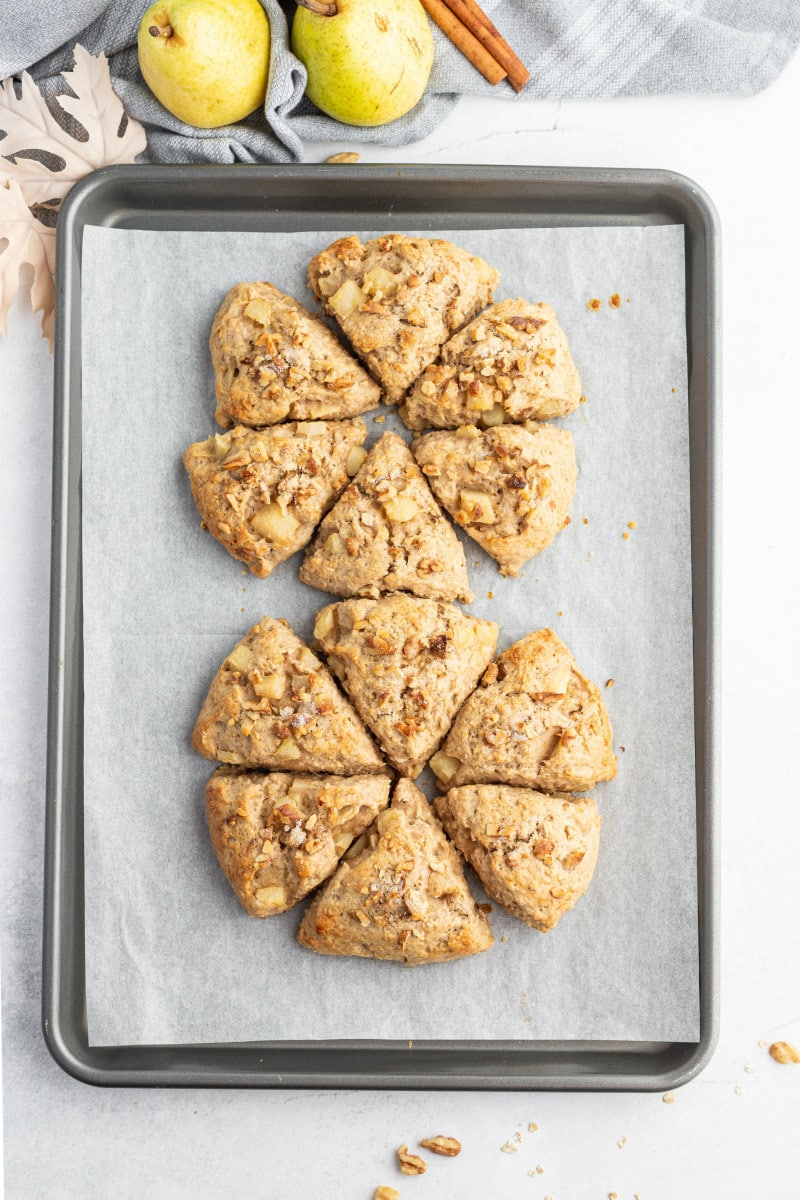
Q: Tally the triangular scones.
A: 12